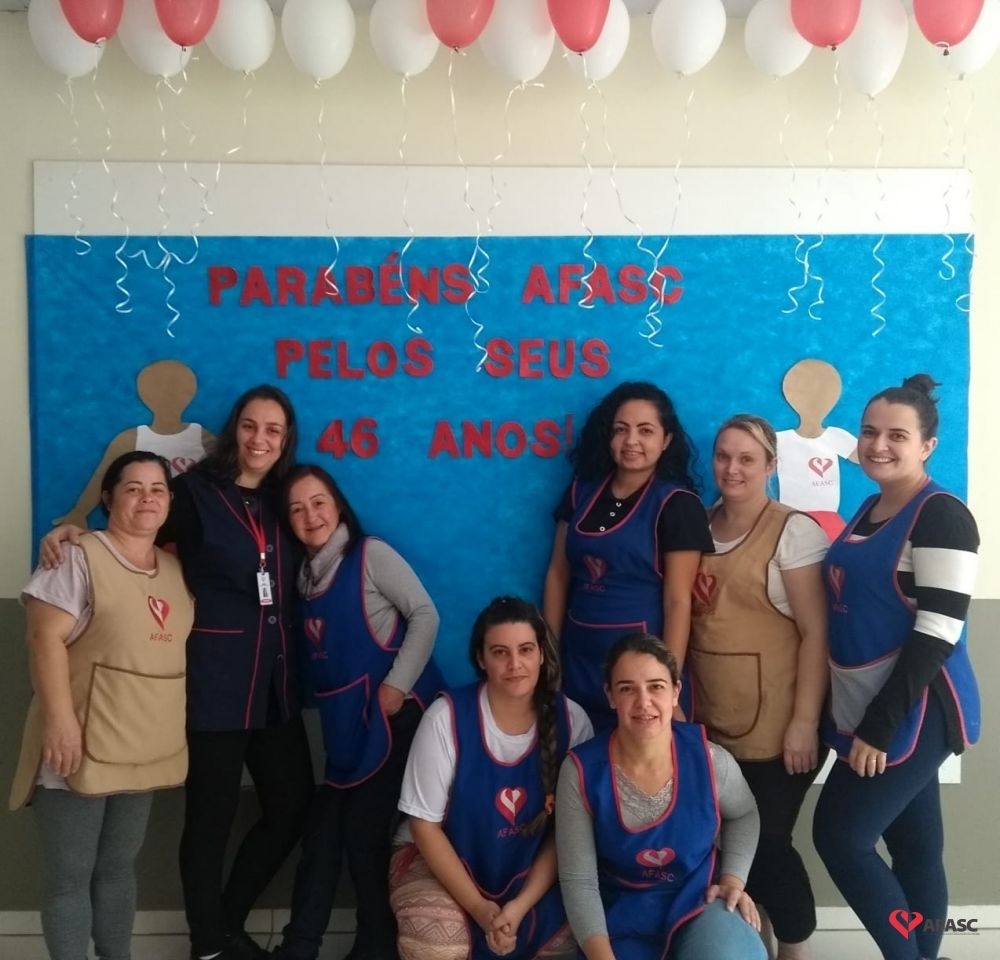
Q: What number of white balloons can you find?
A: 11